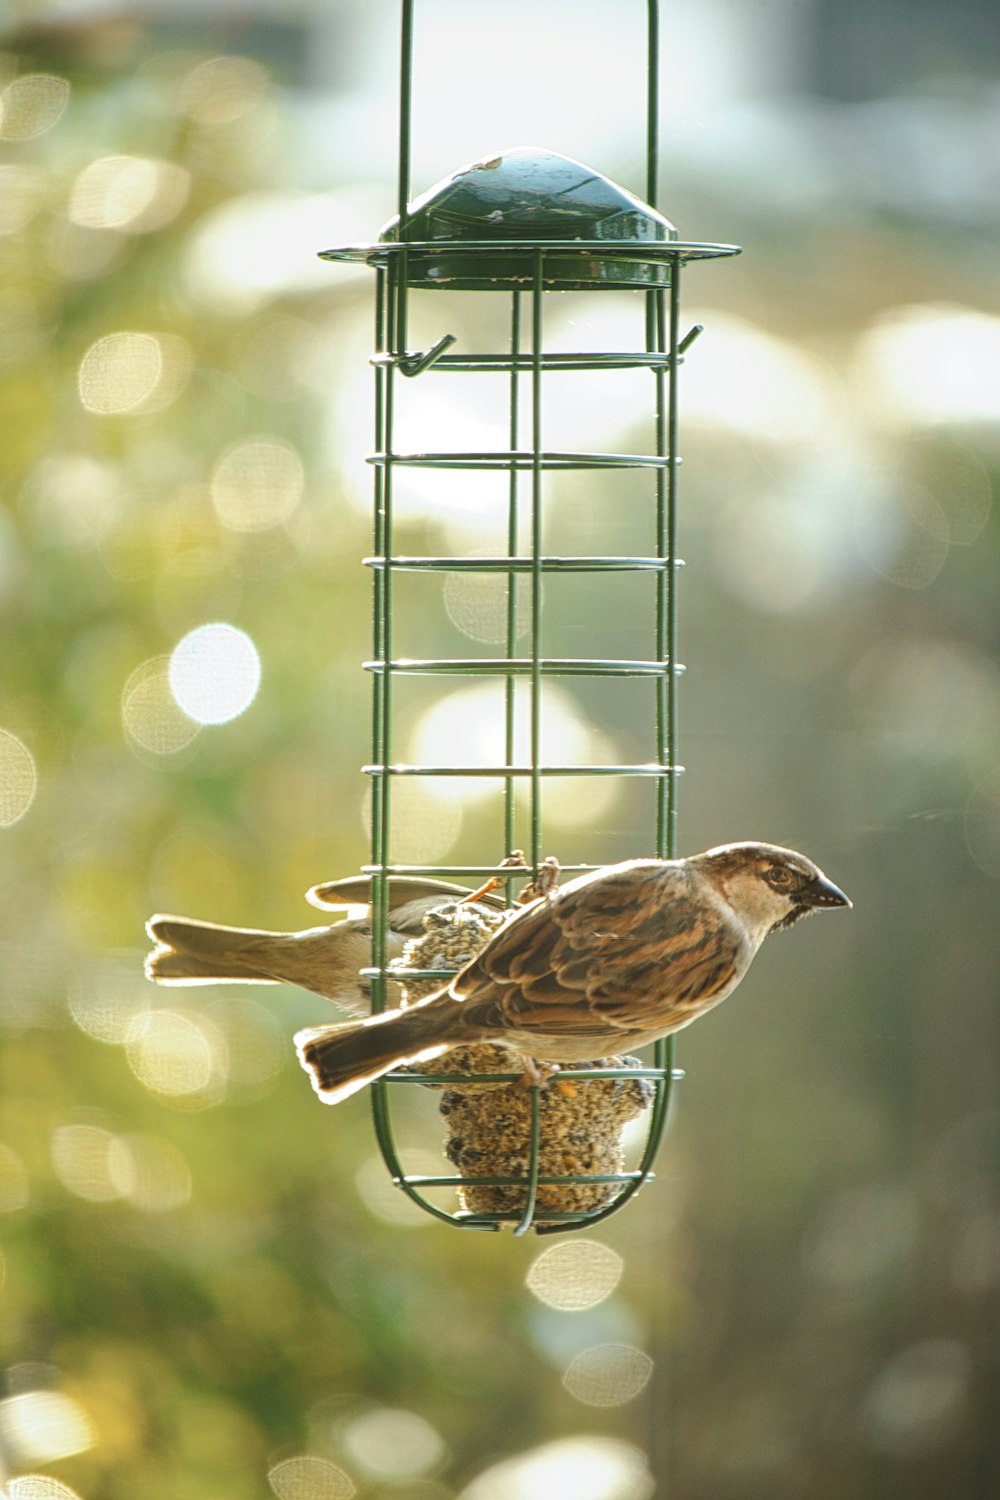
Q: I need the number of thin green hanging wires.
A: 2